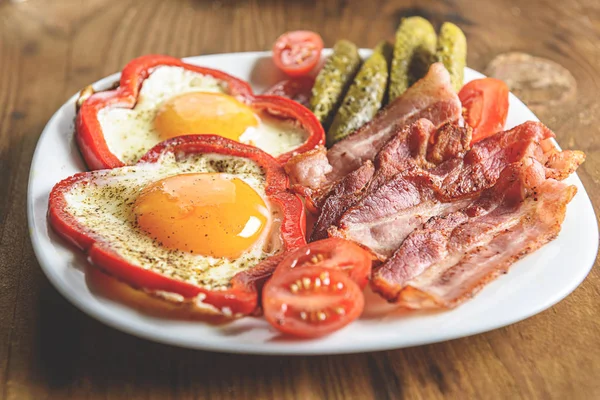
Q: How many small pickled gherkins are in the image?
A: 4